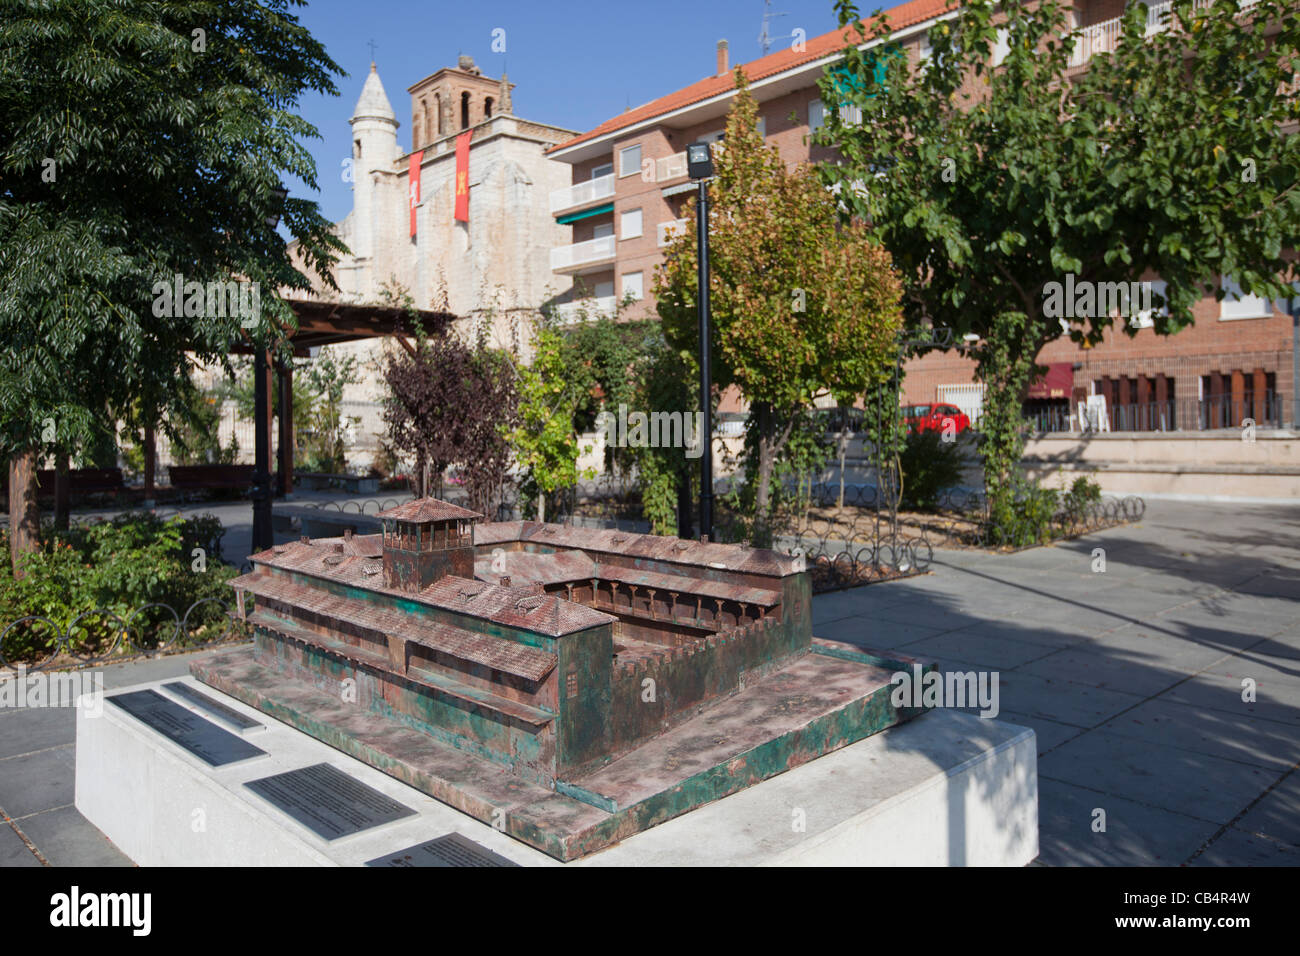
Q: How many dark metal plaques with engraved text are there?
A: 4